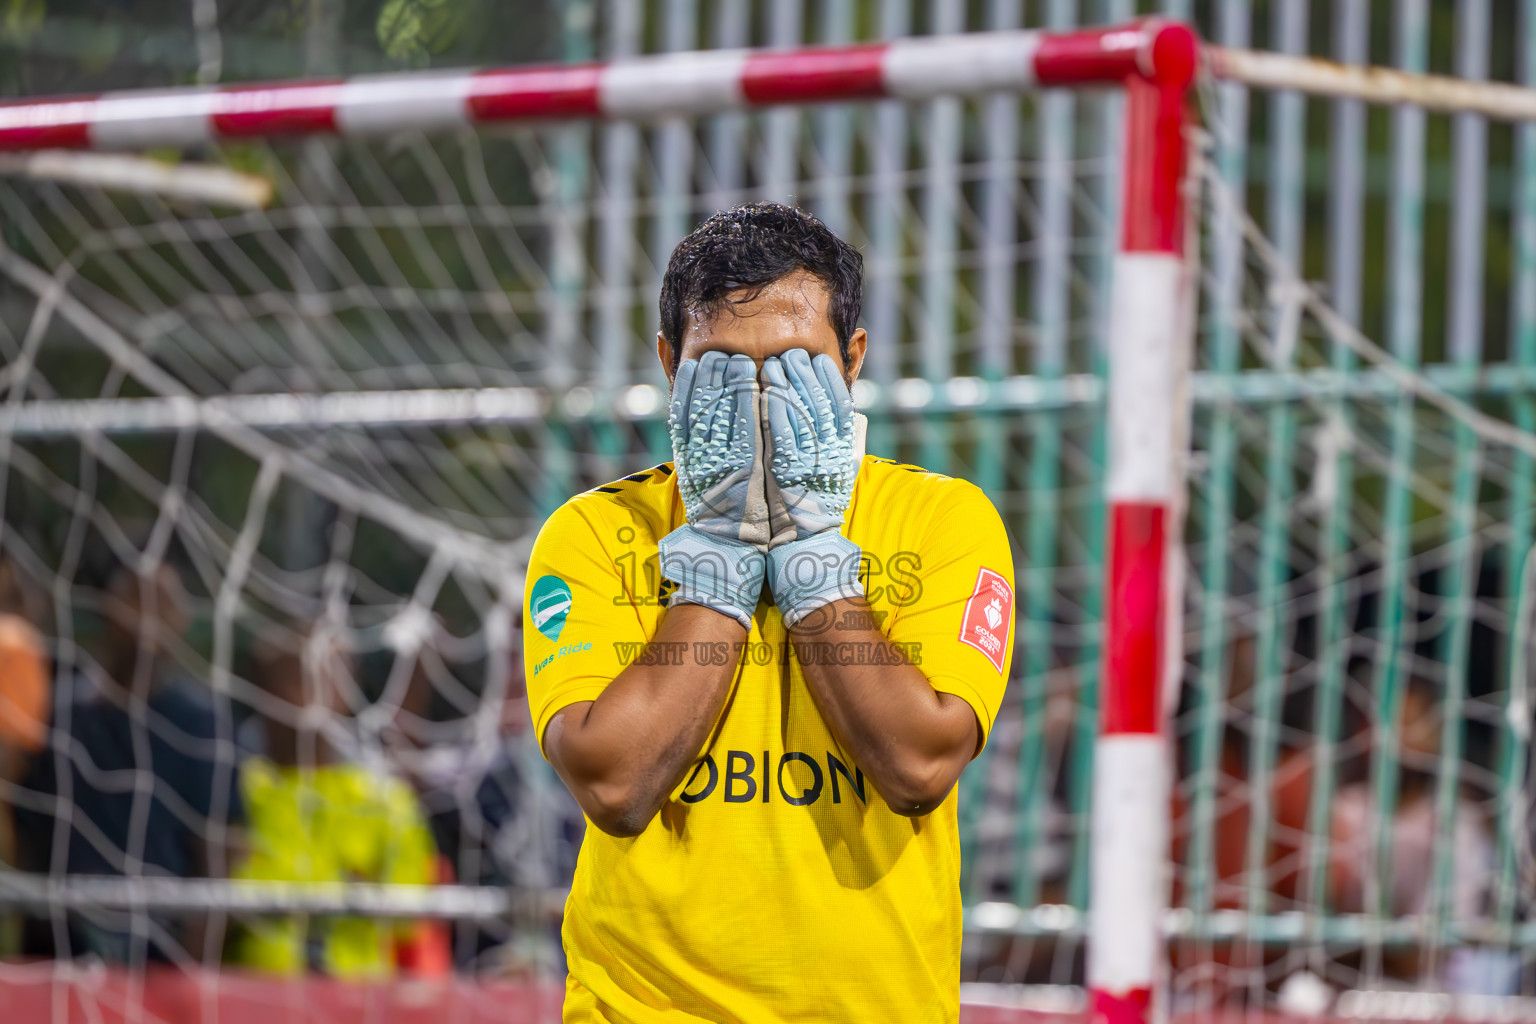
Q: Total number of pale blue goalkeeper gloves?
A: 2